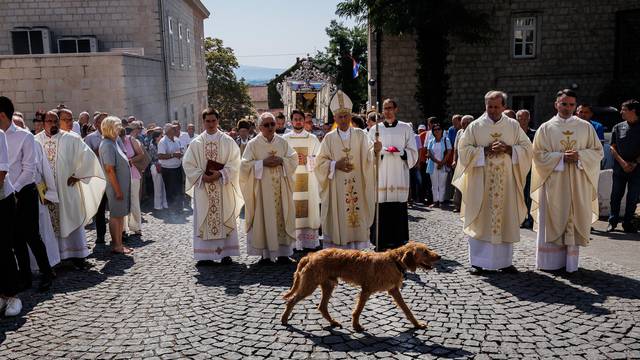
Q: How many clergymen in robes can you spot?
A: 8